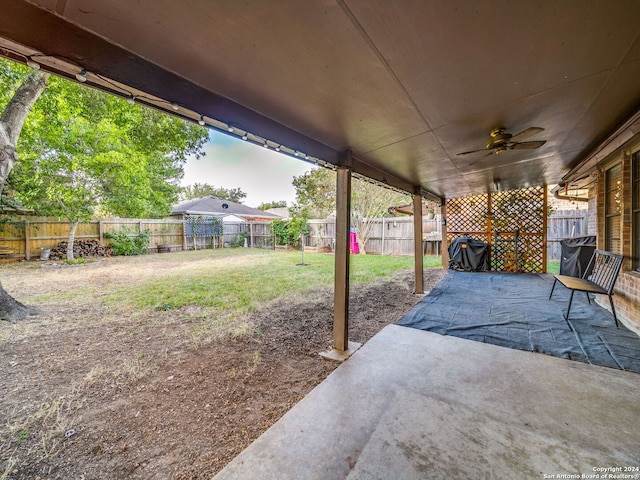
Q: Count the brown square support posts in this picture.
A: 3